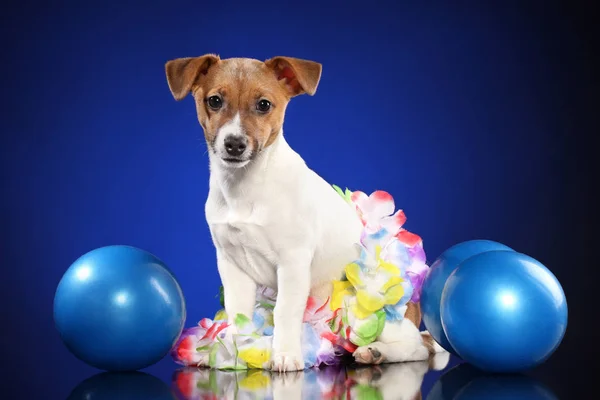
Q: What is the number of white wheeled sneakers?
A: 0